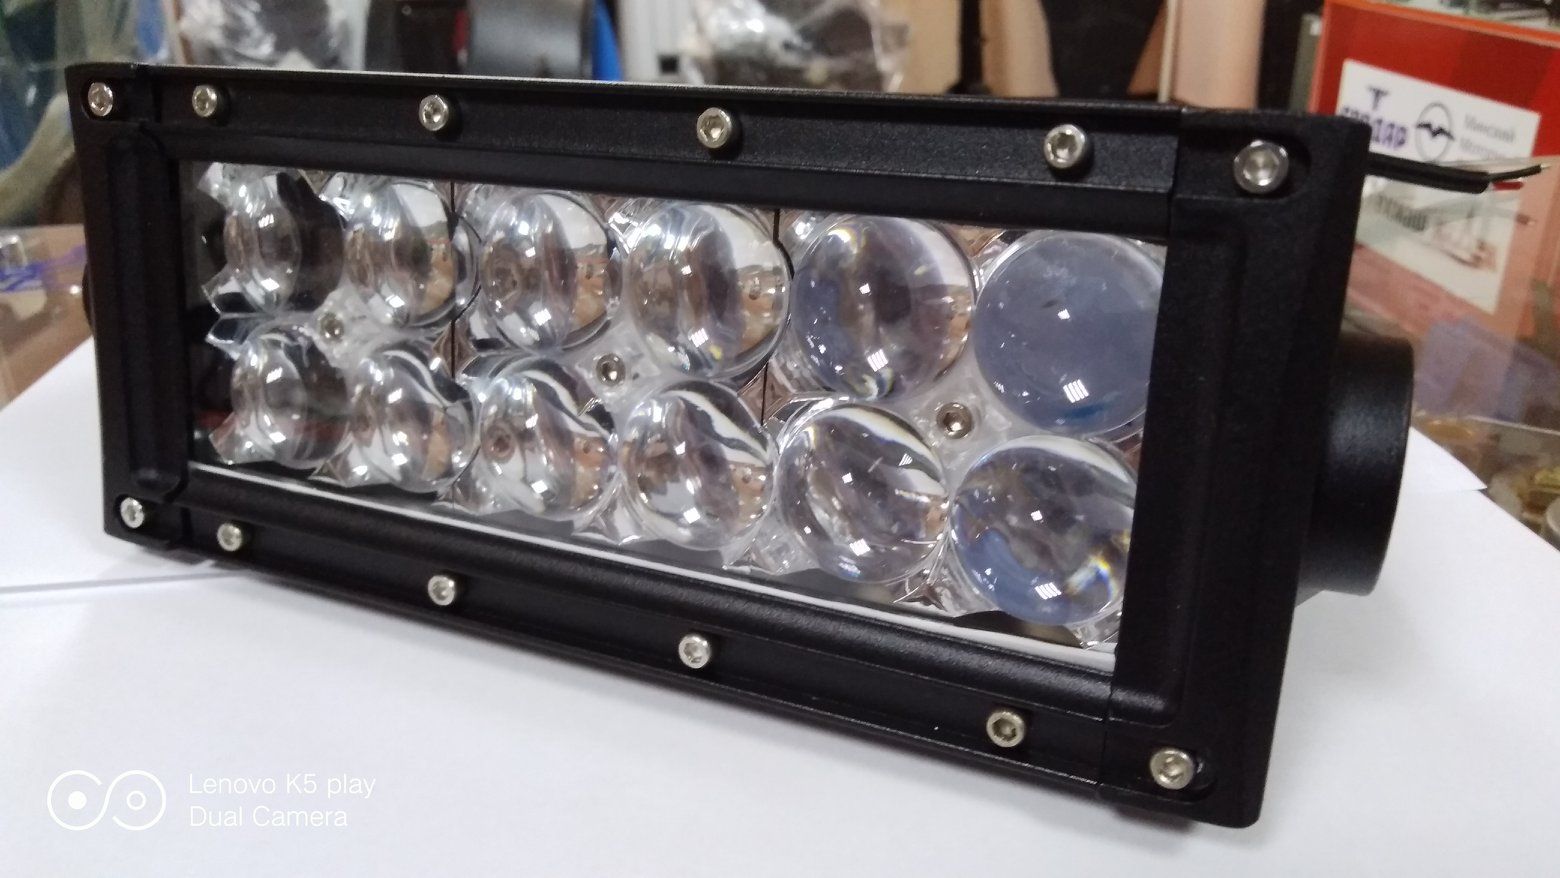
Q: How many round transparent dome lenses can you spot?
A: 12